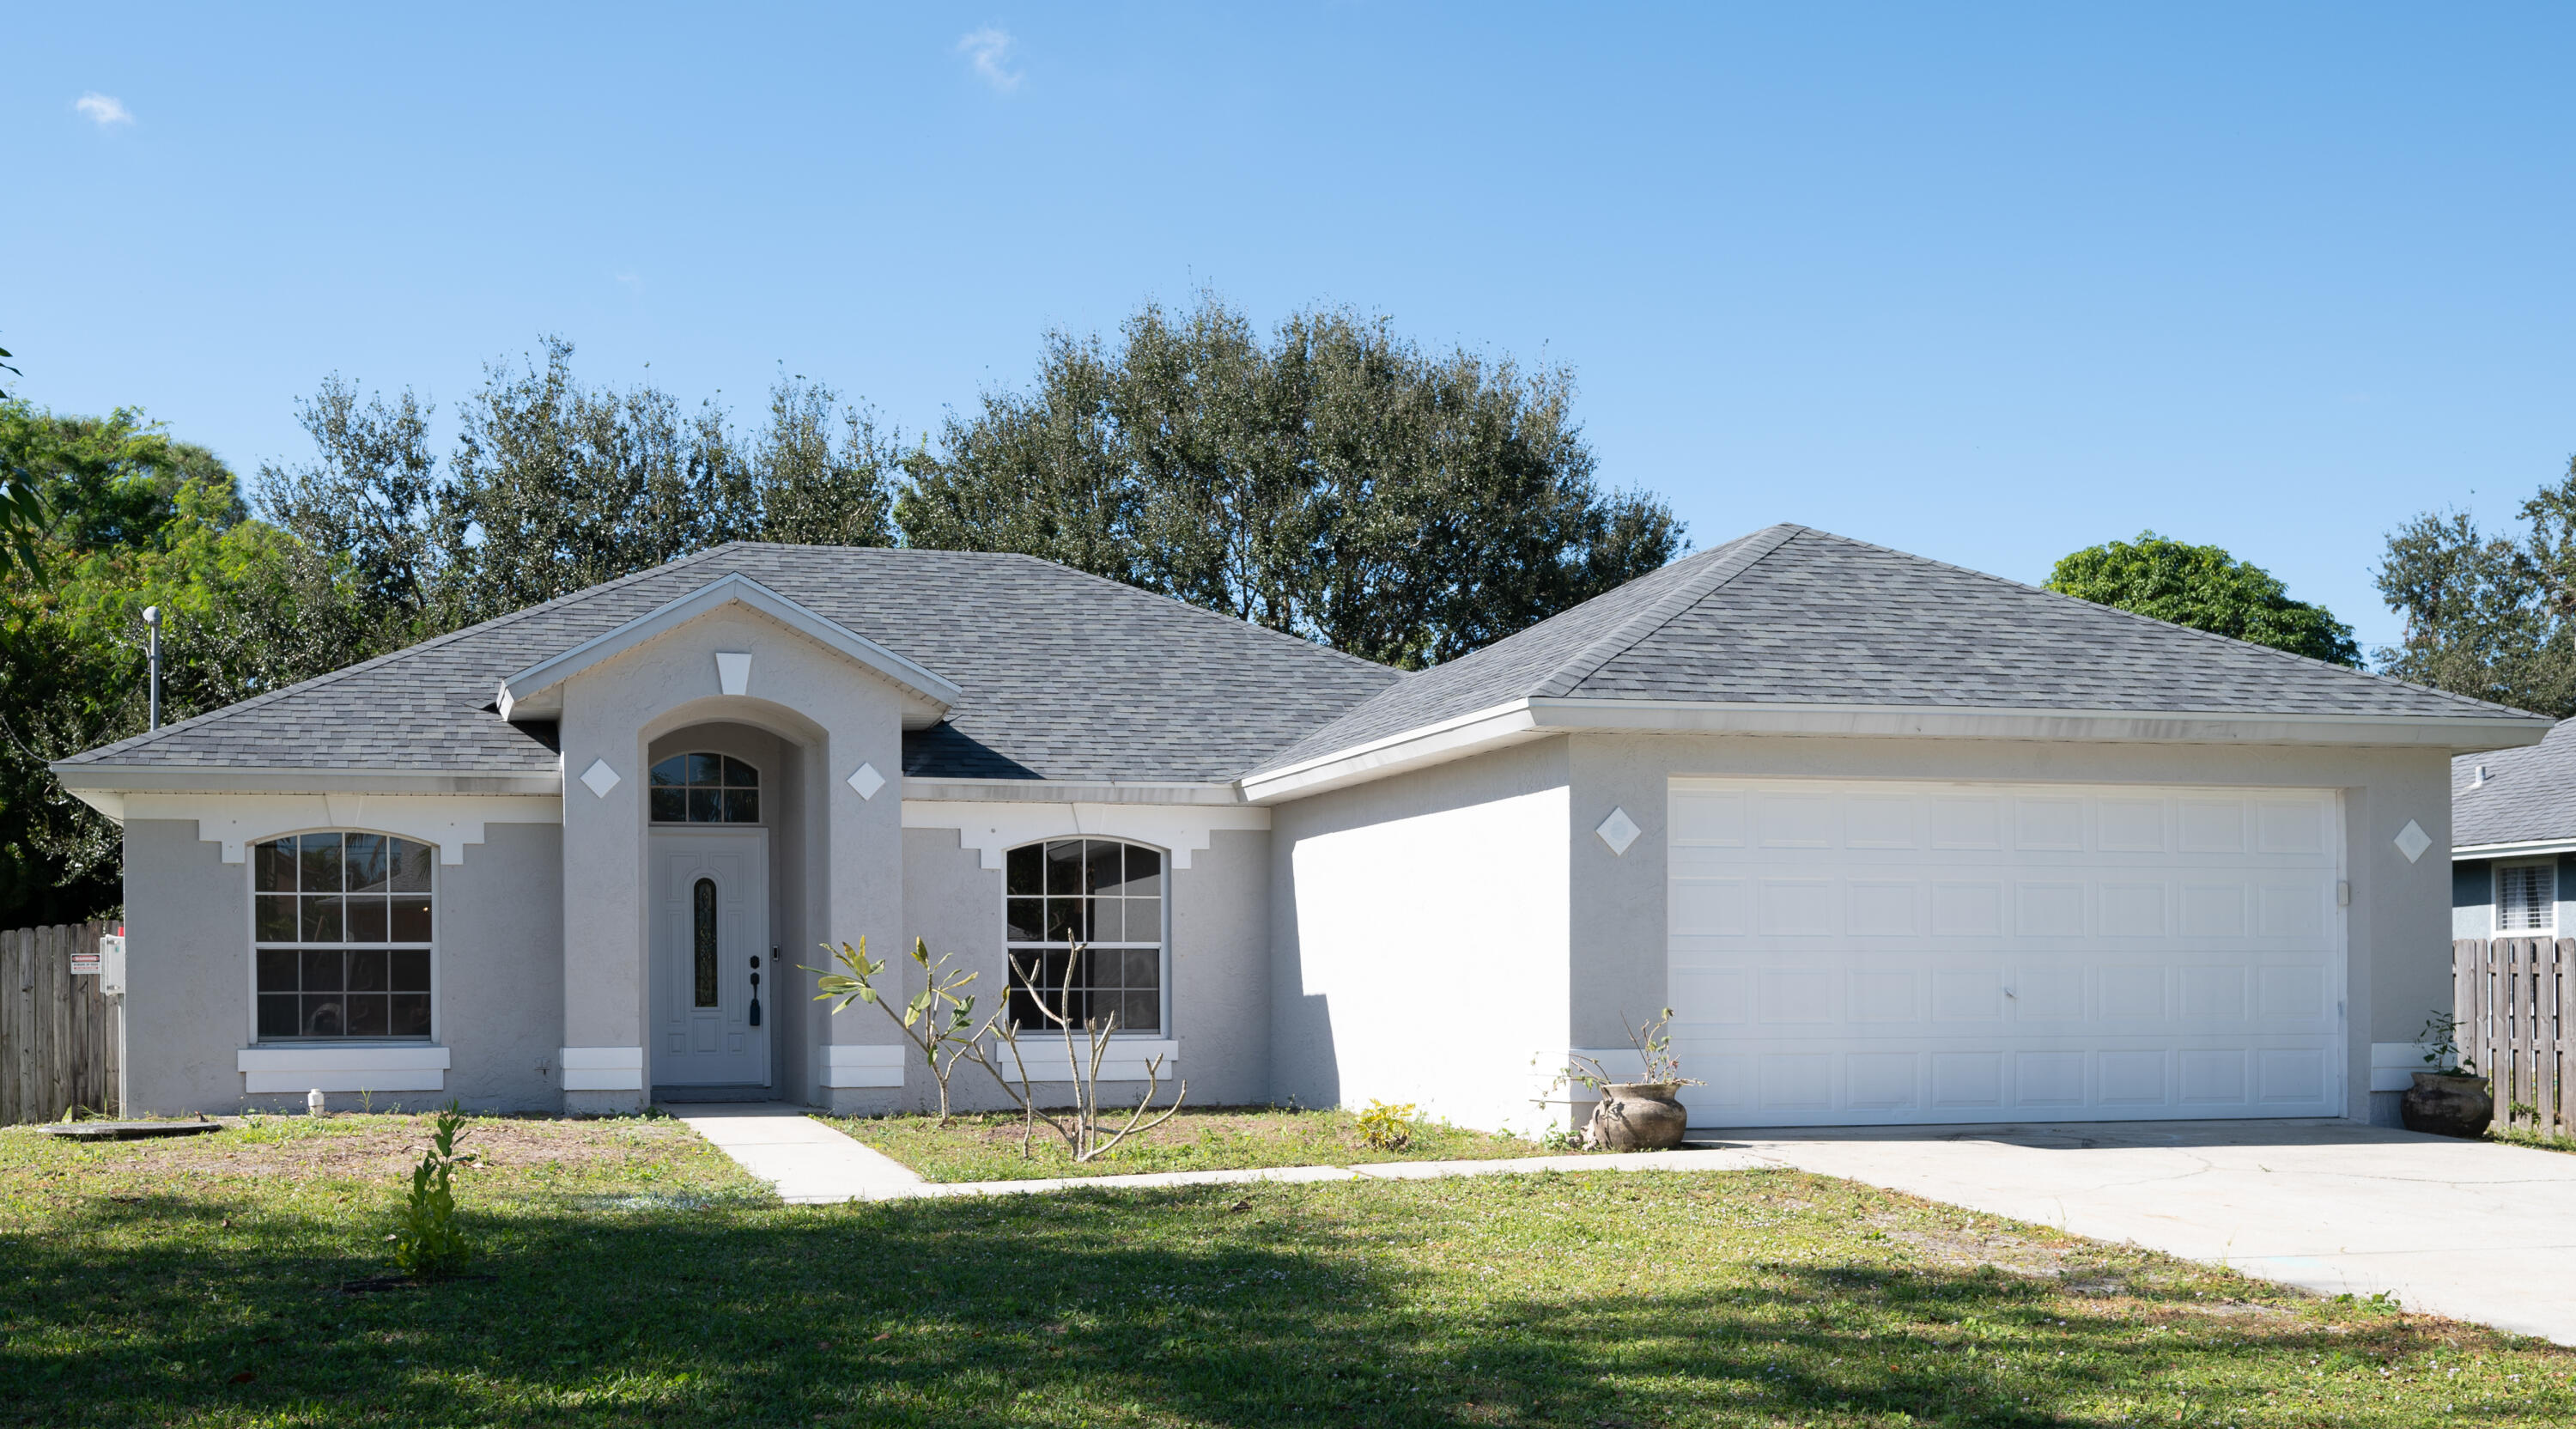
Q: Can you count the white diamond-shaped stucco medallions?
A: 4